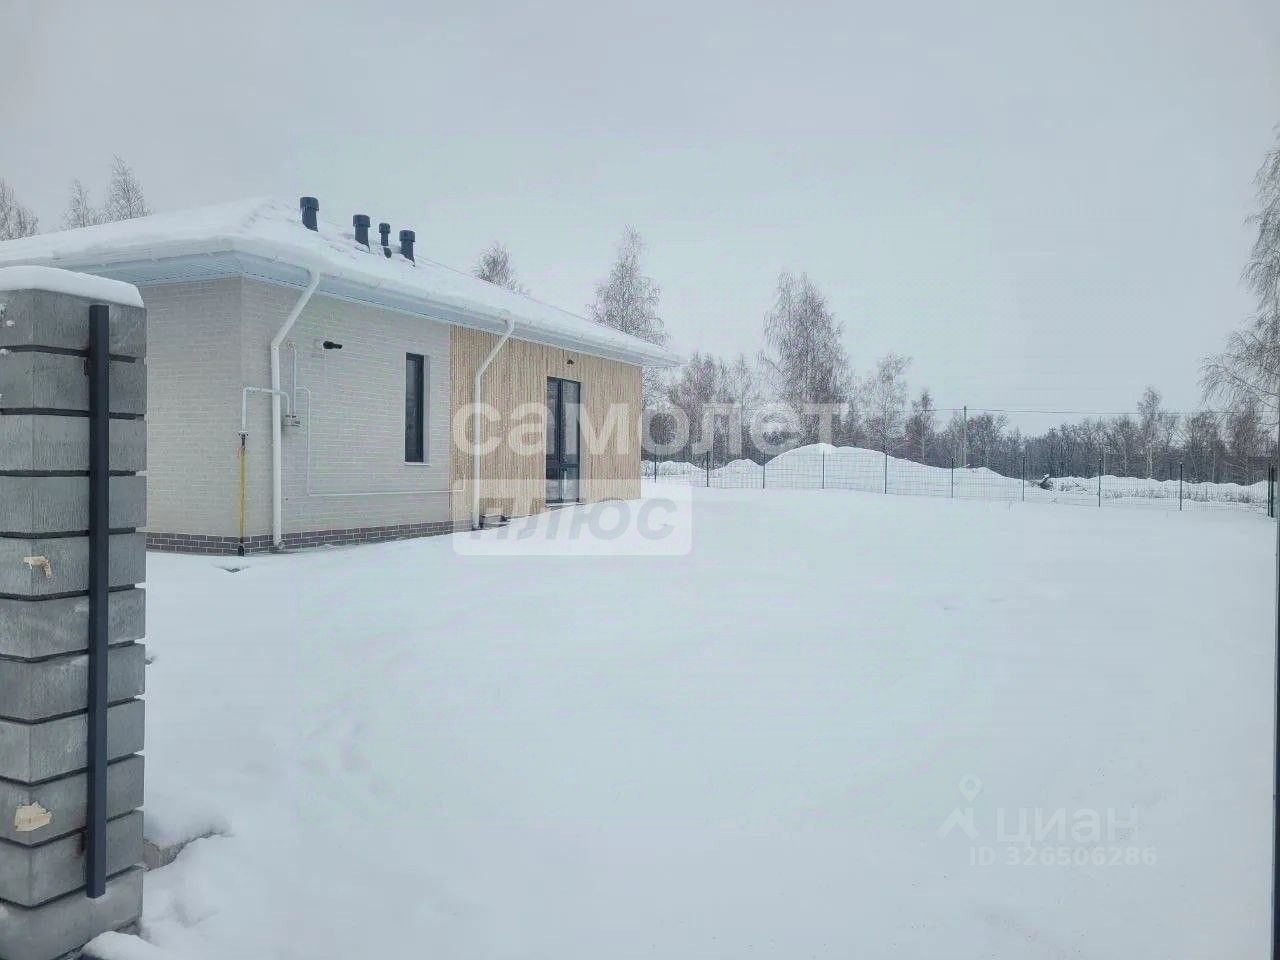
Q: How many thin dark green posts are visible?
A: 11